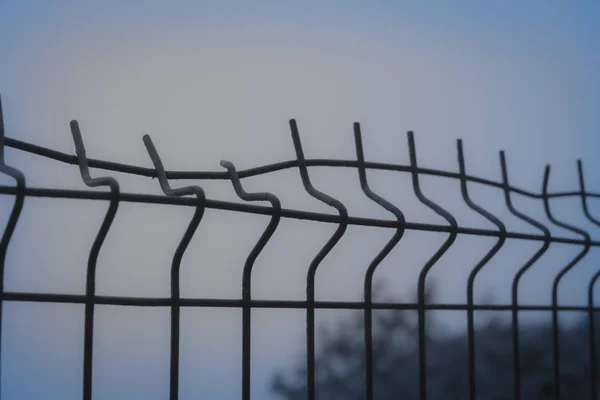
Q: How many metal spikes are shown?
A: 11